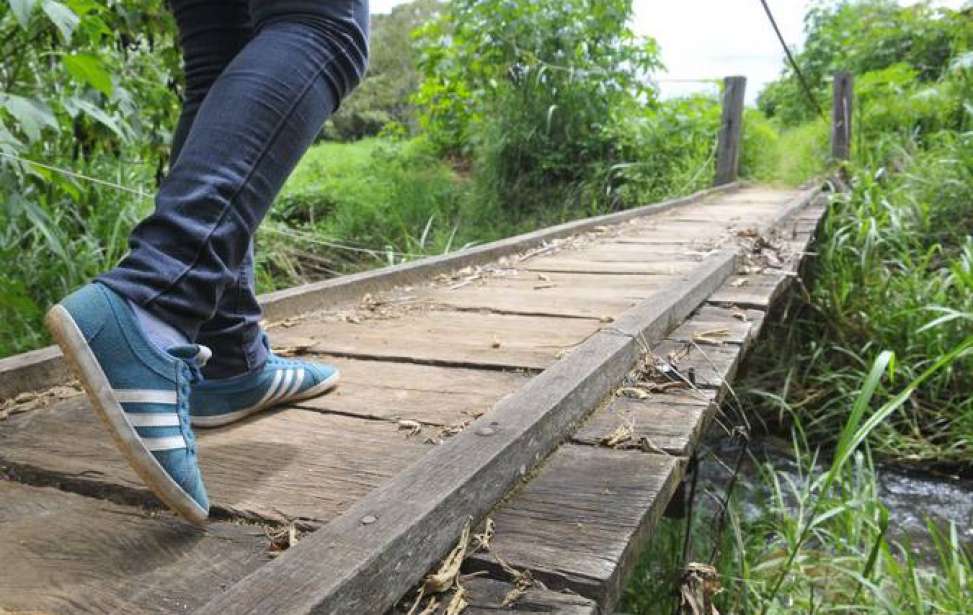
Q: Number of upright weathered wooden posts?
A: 2